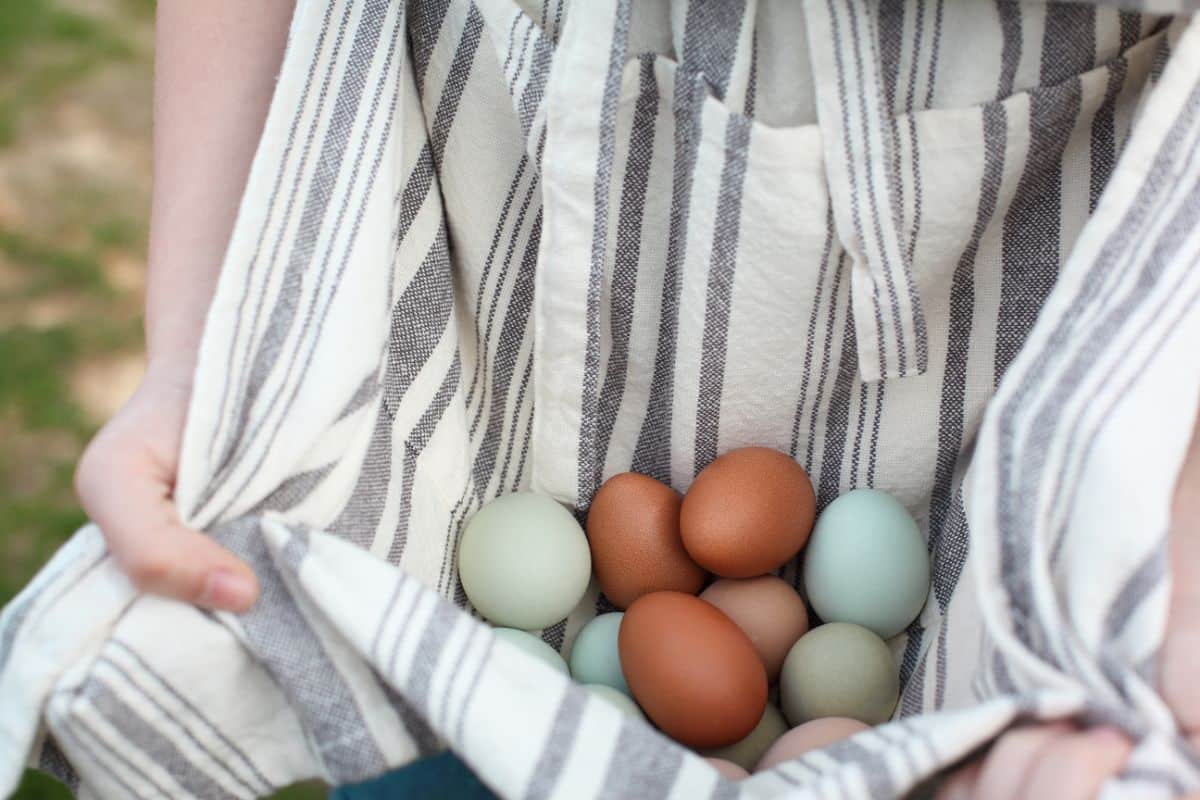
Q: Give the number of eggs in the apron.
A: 13